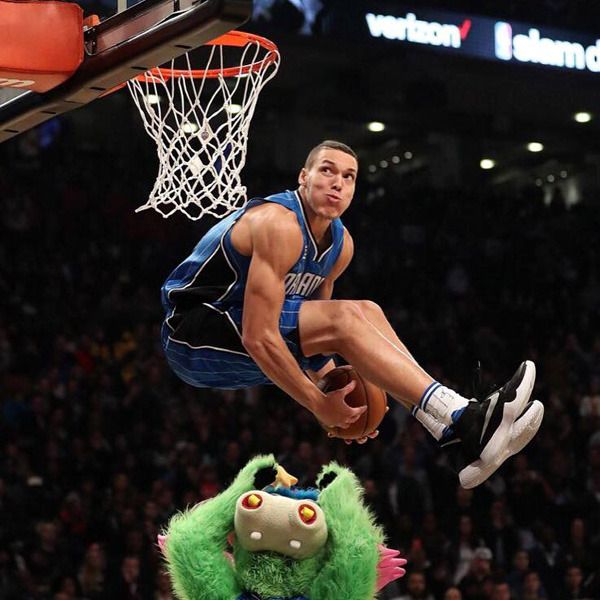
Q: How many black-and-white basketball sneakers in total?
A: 2